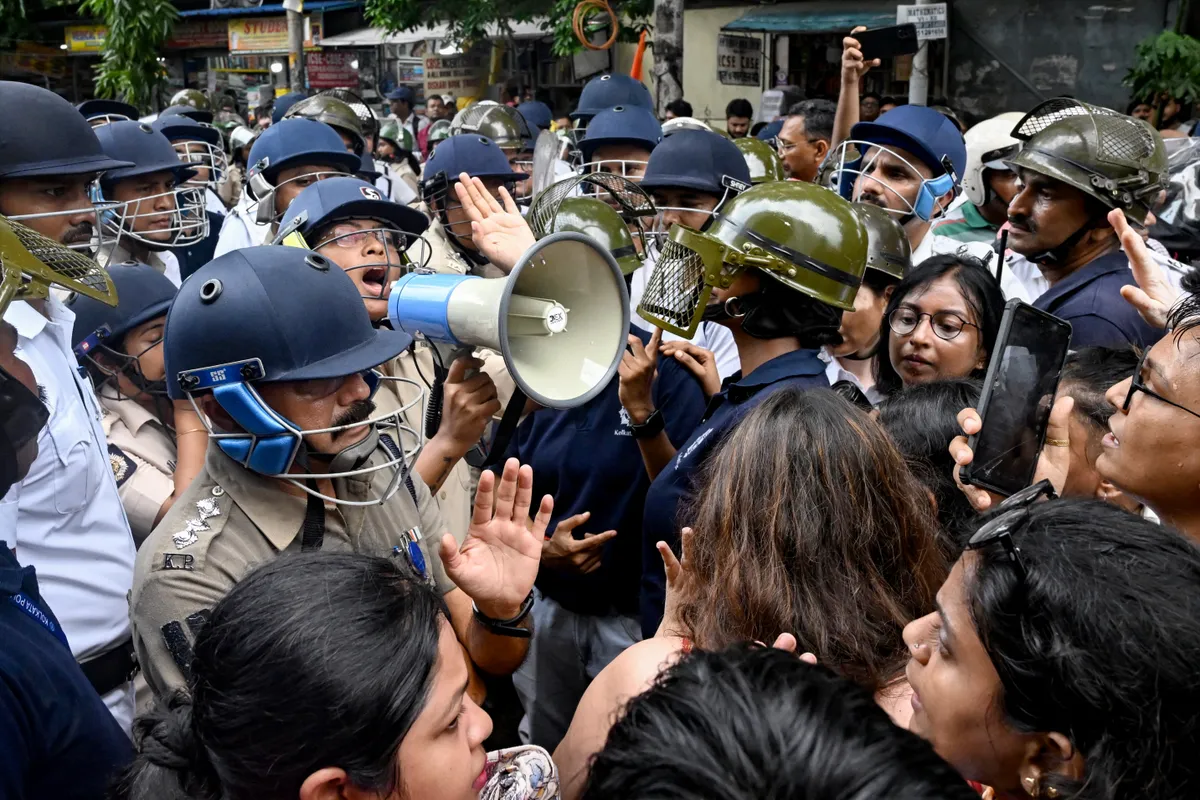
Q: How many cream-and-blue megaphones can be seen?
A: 1